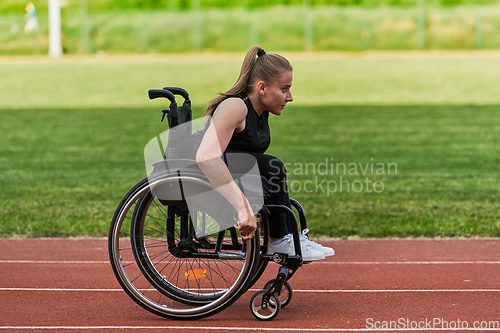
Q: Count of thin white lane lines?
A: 3